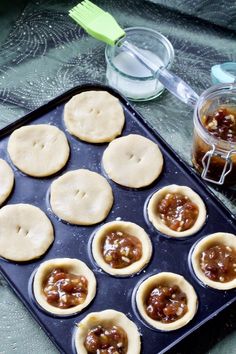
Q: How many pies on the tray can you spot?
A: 12